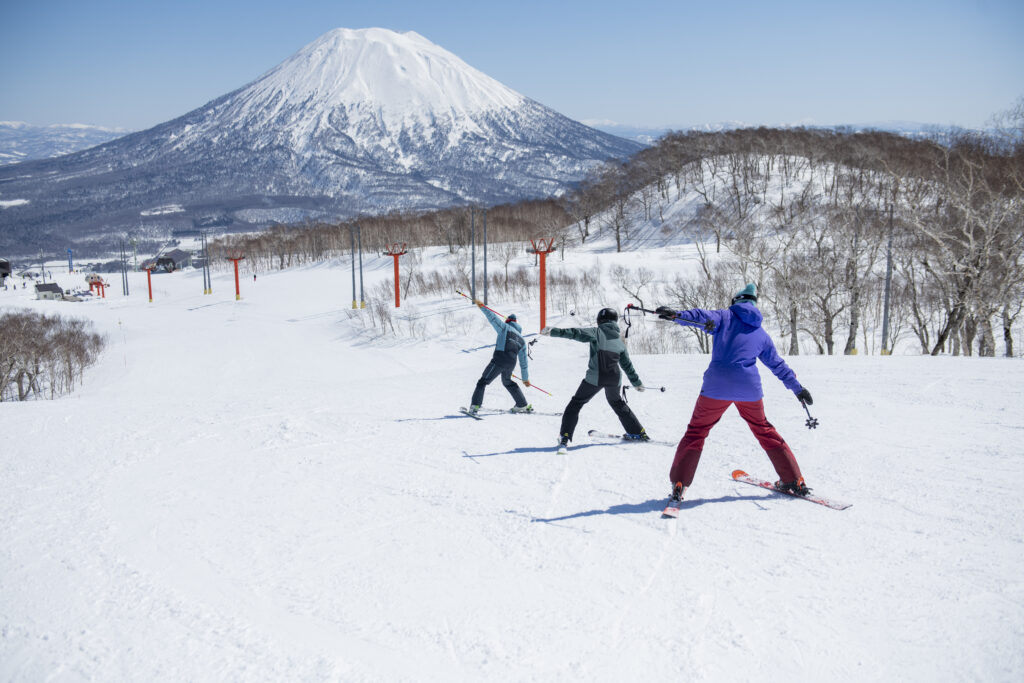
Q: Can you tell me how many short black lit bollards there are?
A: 0